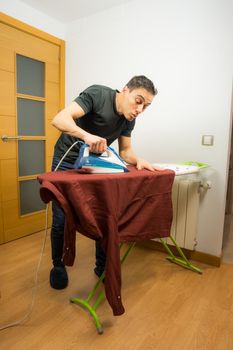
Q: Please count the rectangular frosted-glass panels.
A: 4